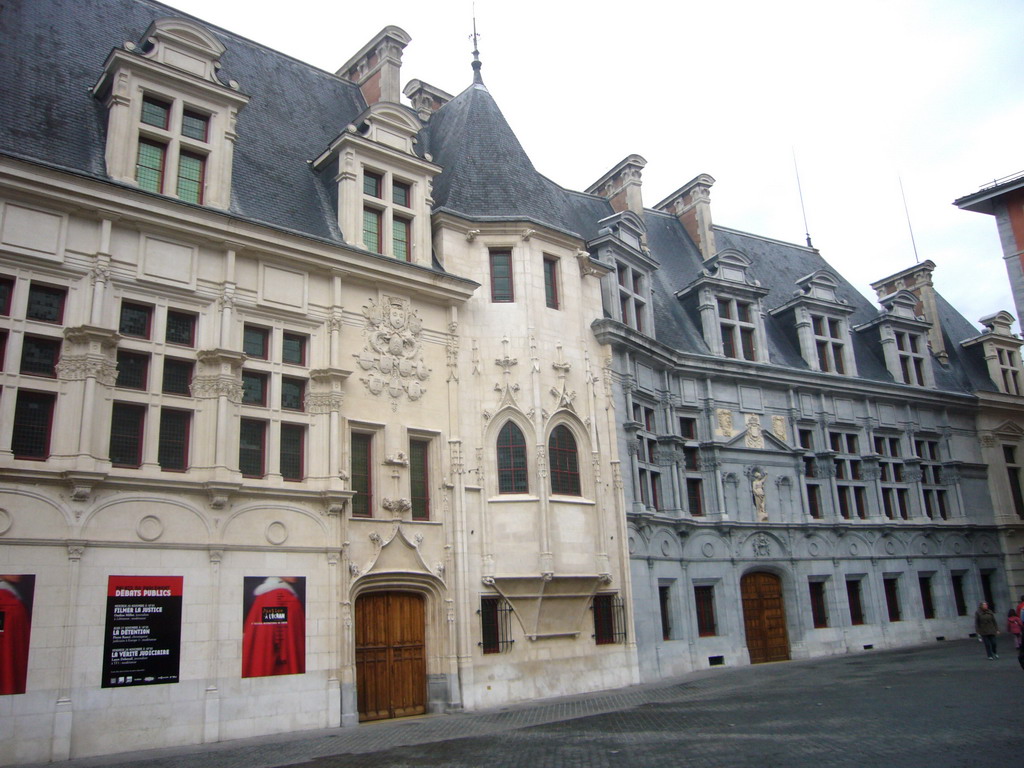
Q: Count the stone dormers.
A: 7